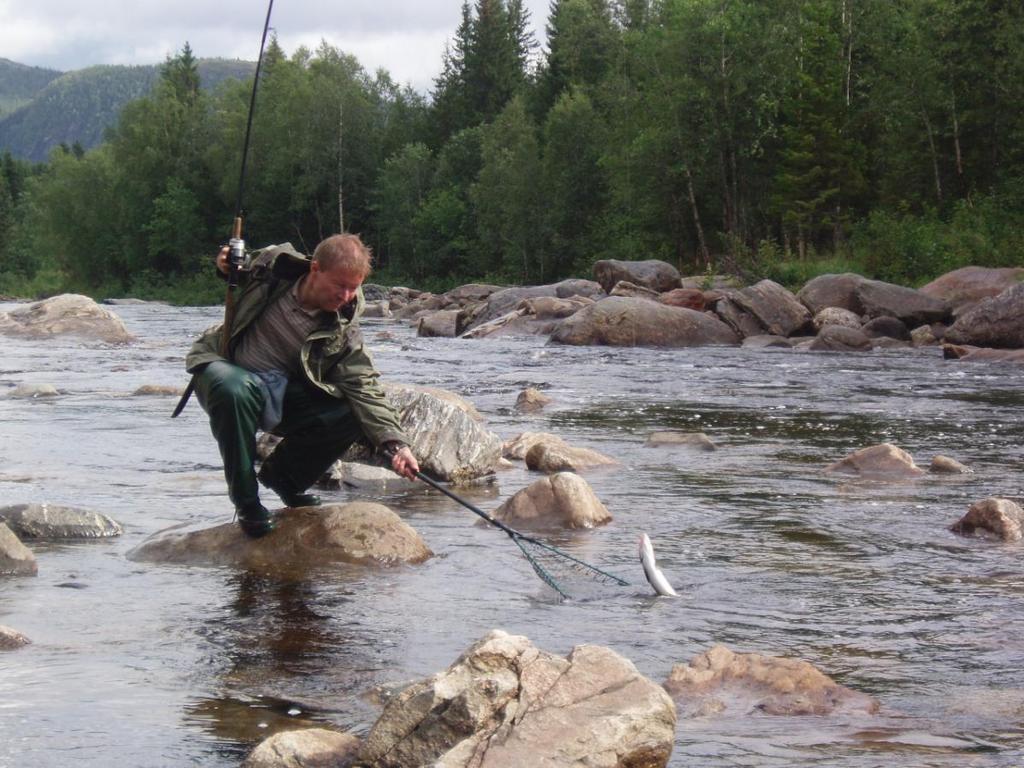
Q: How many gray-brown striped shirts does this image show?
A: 1